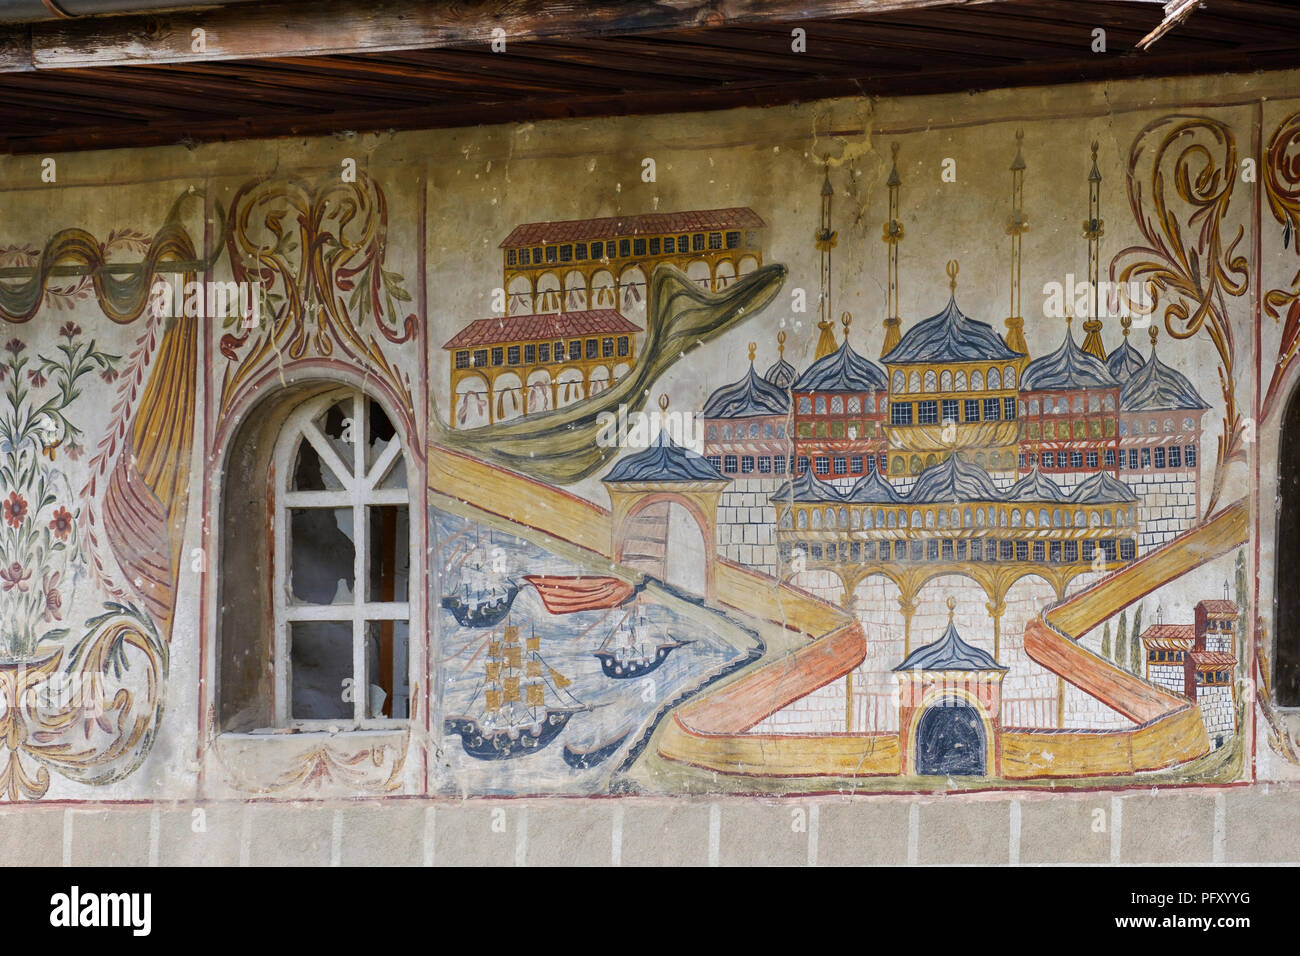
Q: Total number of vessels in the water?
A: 5